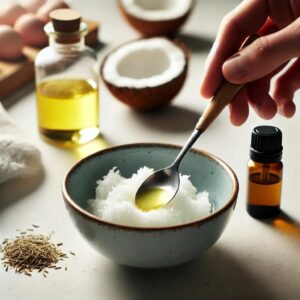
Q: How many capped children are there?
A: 0